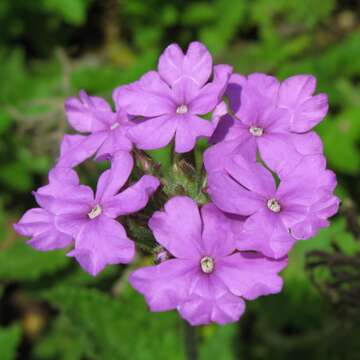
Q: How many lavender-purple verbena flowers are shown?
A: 6